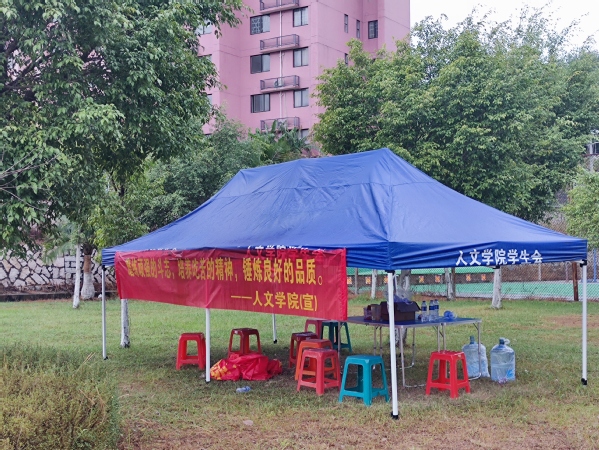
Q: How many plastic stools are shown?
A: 9